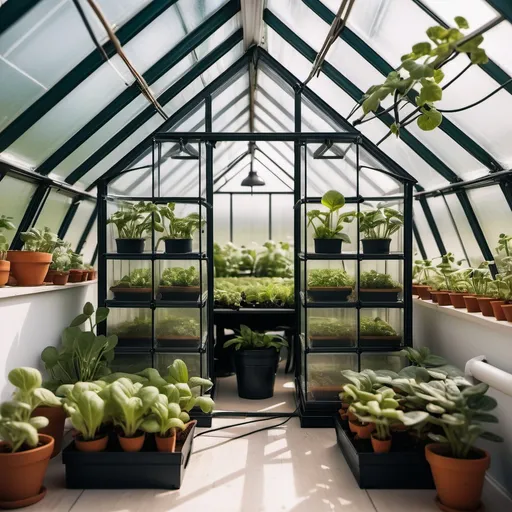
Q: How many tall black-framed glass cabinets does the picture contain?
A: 2